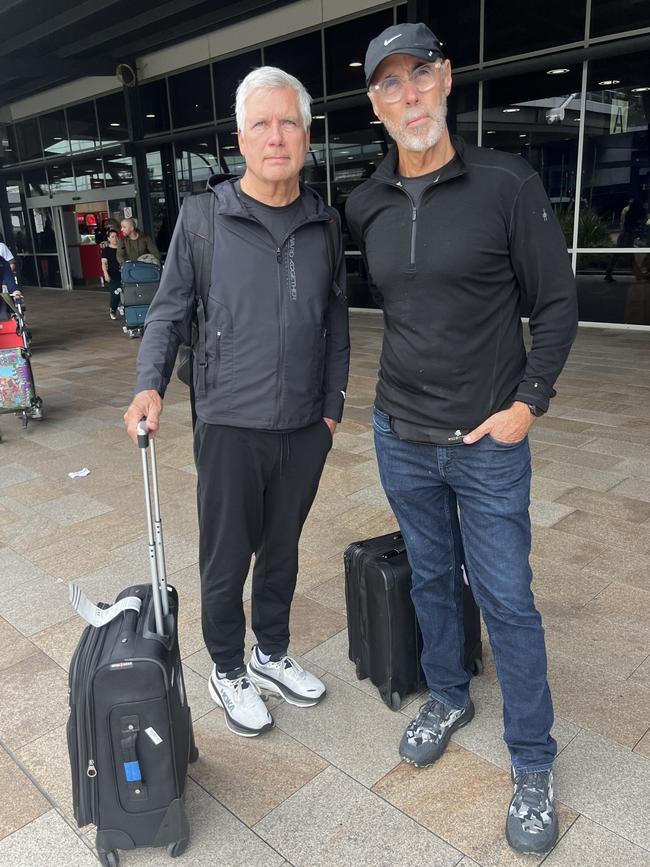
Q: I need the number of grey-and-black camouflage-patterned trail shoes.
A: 2